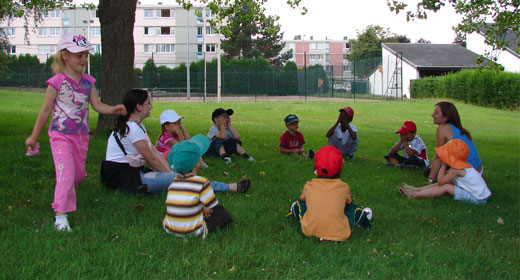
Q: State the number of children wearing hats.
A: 9